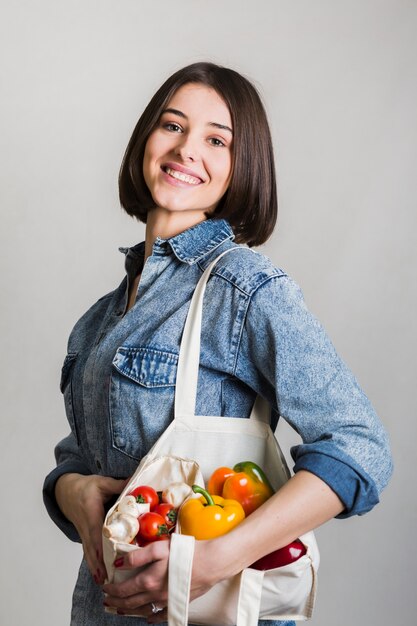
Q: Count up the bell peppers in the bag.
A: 3